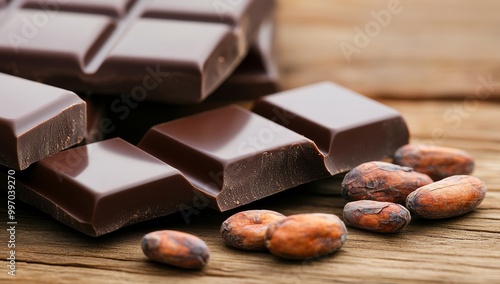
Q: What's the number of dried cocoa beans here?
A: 7